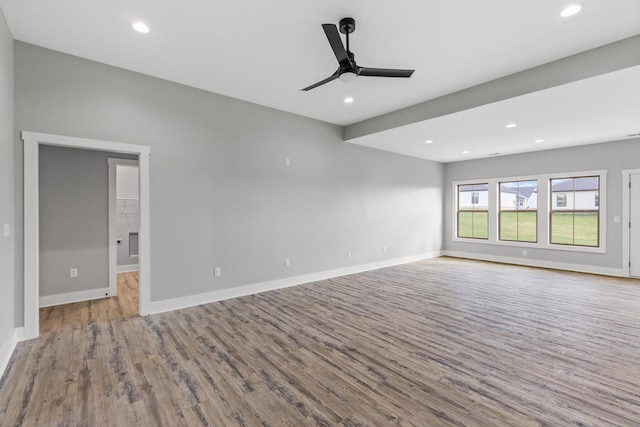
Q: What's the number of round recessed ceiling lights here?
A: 7